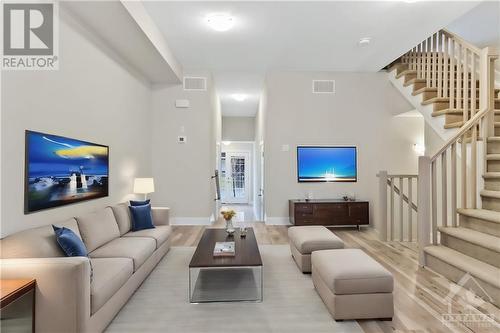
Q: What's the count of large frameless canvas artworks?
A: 1